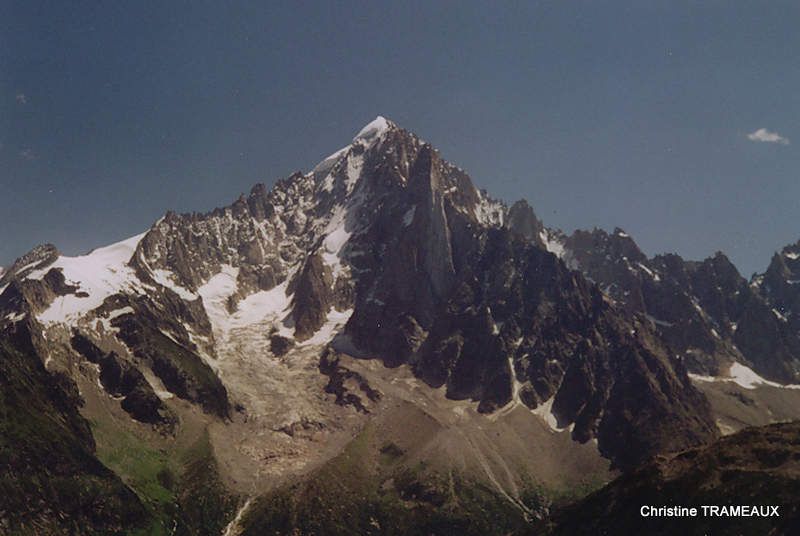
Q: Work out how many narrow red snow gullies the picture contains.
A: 0